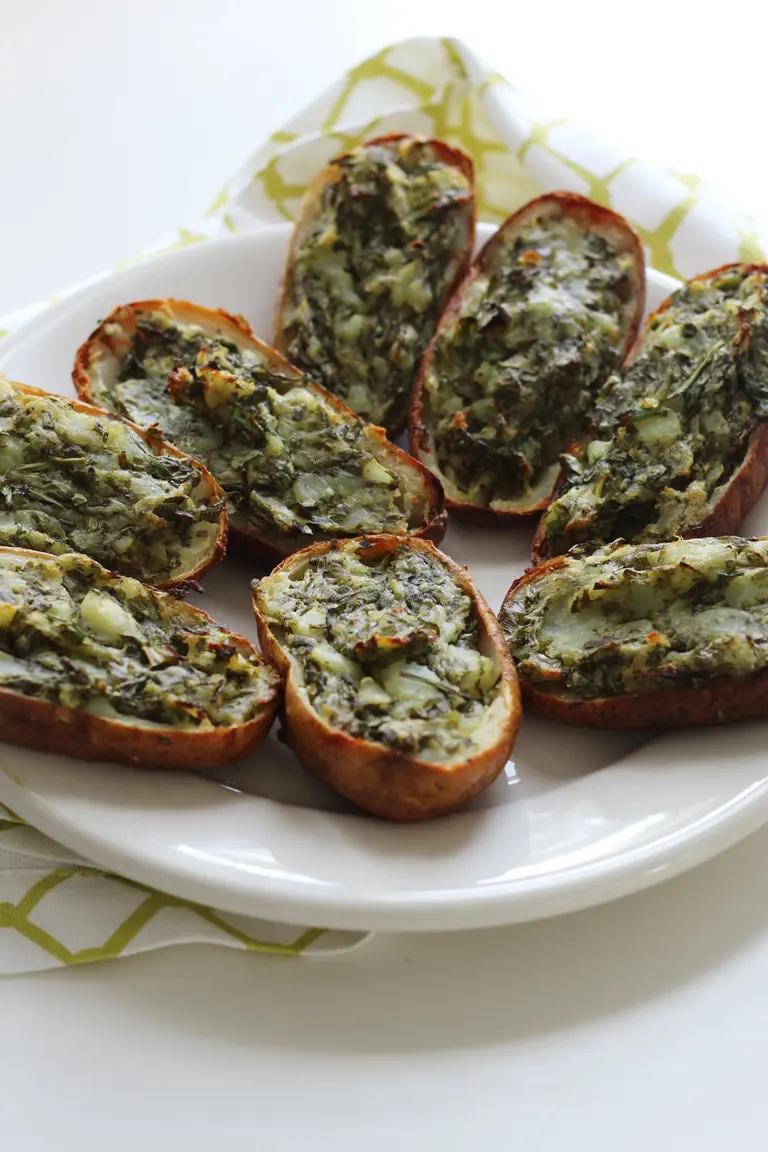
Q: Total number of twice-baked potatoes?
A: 8